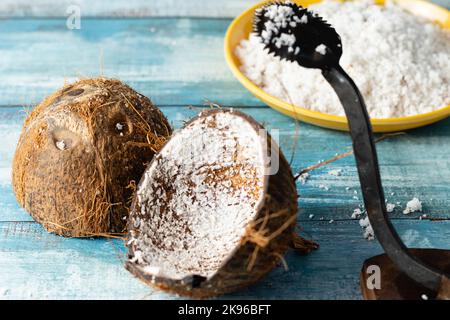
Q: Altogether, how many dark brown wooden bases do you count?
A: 1